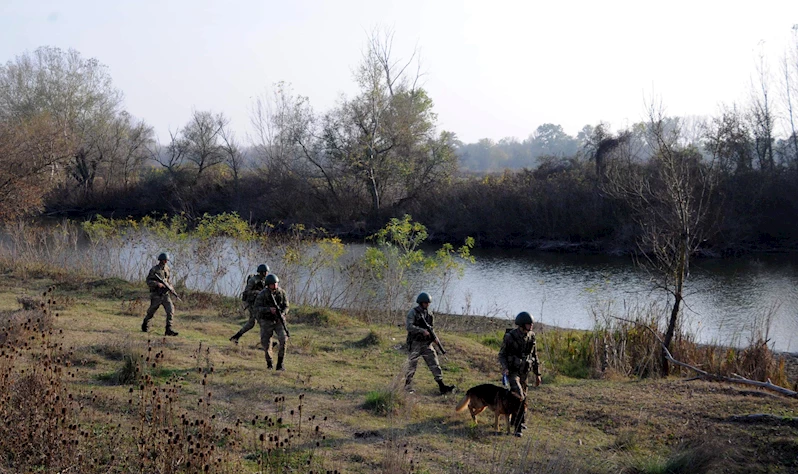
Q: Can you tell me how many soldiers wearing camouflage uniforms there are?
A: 5